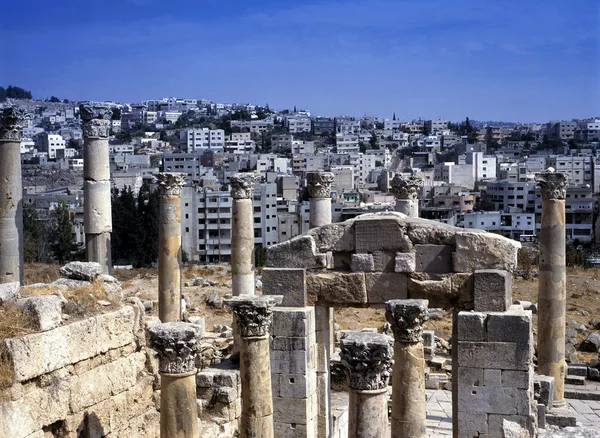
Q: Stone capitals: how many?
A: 11